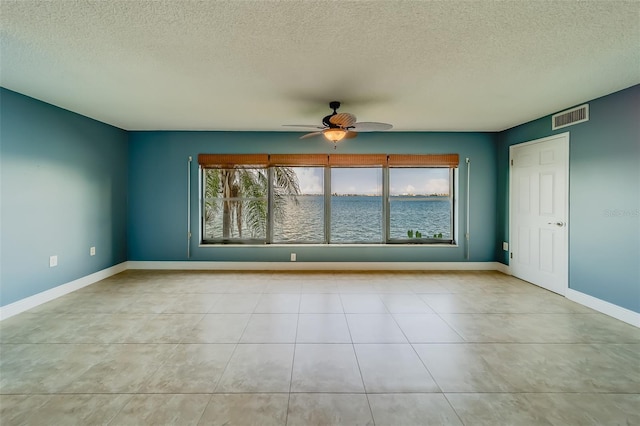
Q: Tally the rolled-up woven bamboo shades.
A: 4